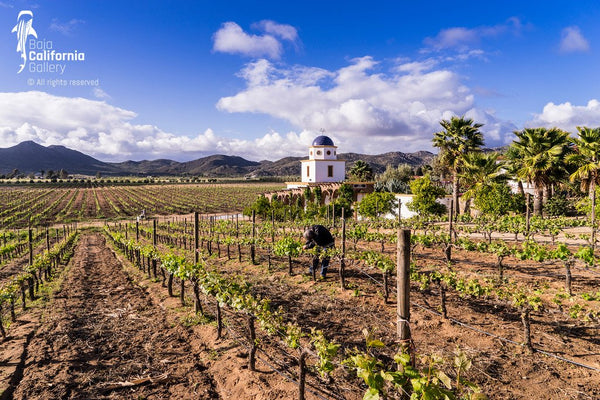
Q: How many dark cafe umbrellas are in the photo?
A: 0